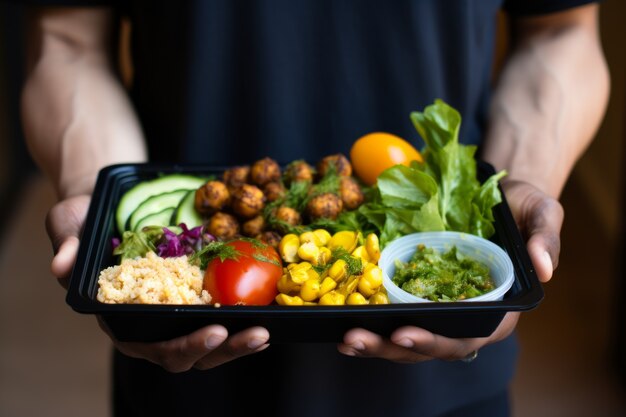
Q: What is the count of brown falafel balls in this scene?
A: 13